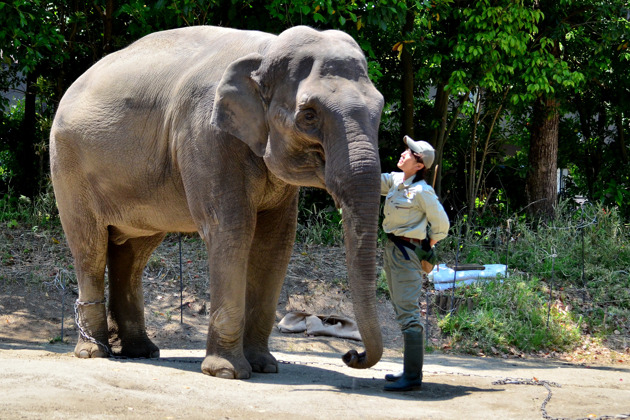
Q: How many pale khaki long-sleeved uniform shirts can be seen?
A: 1